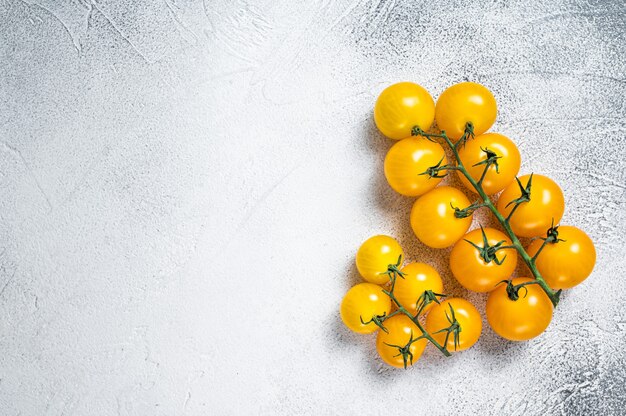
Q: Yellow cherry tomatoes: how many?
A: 14